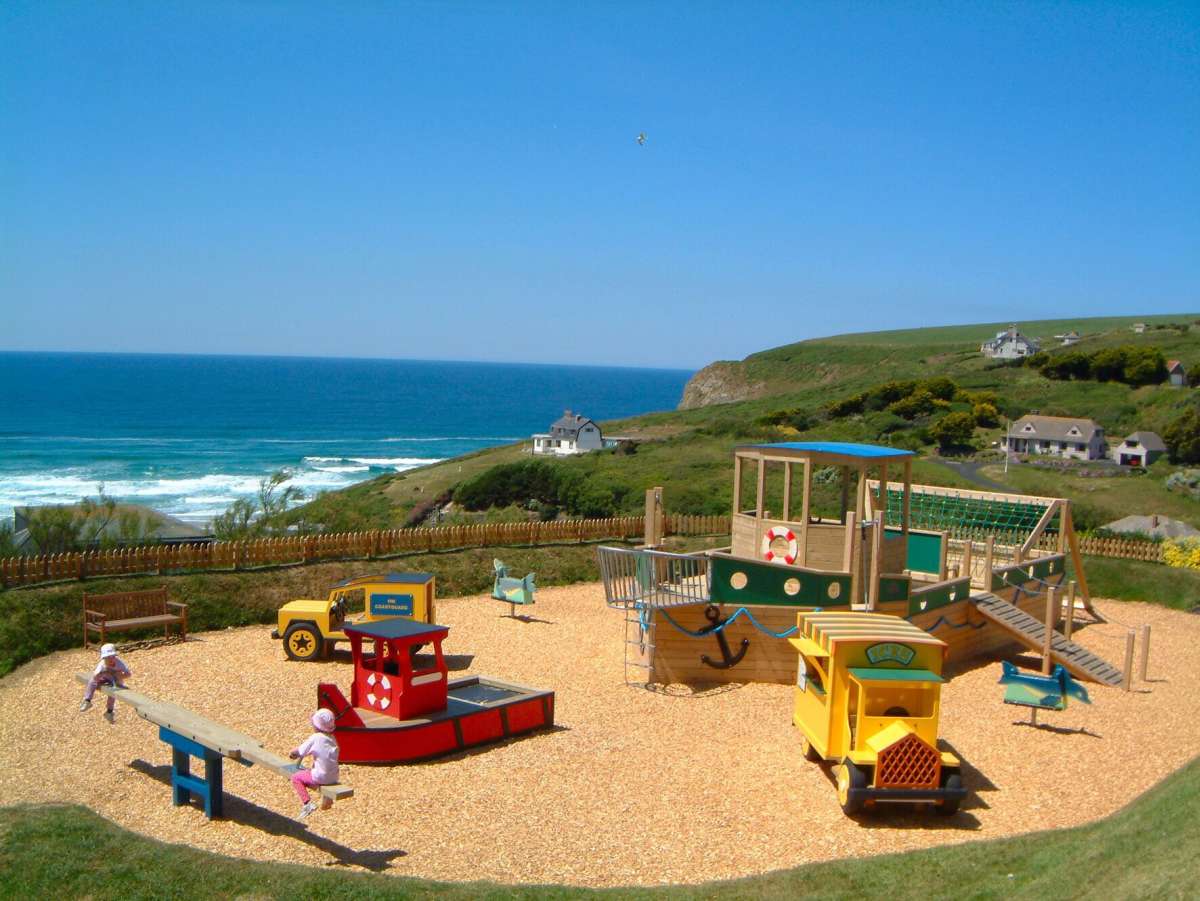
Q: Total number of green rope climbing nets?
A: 1